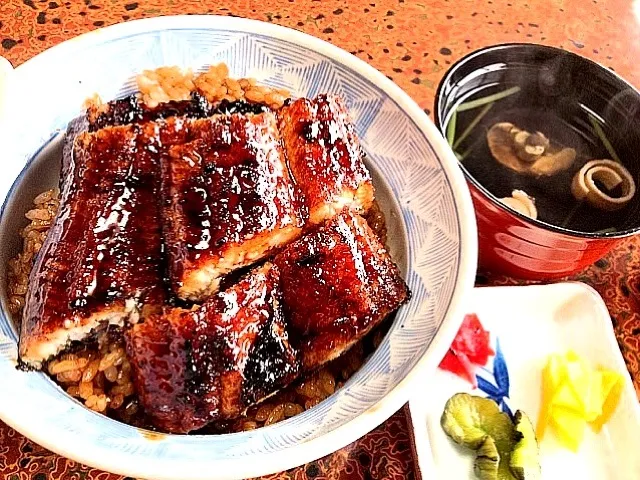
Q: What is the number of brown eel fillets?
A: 5